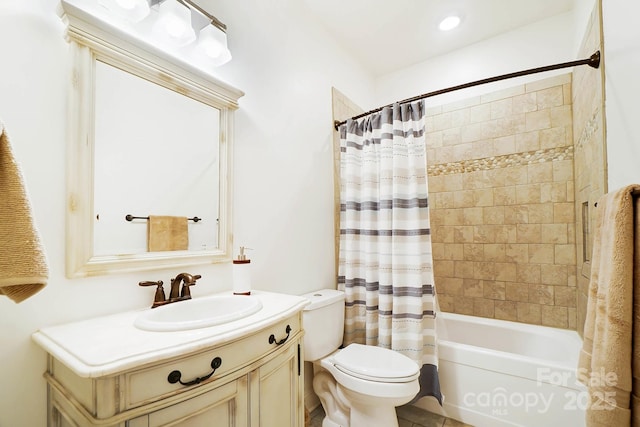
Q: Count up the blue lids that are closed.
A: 0